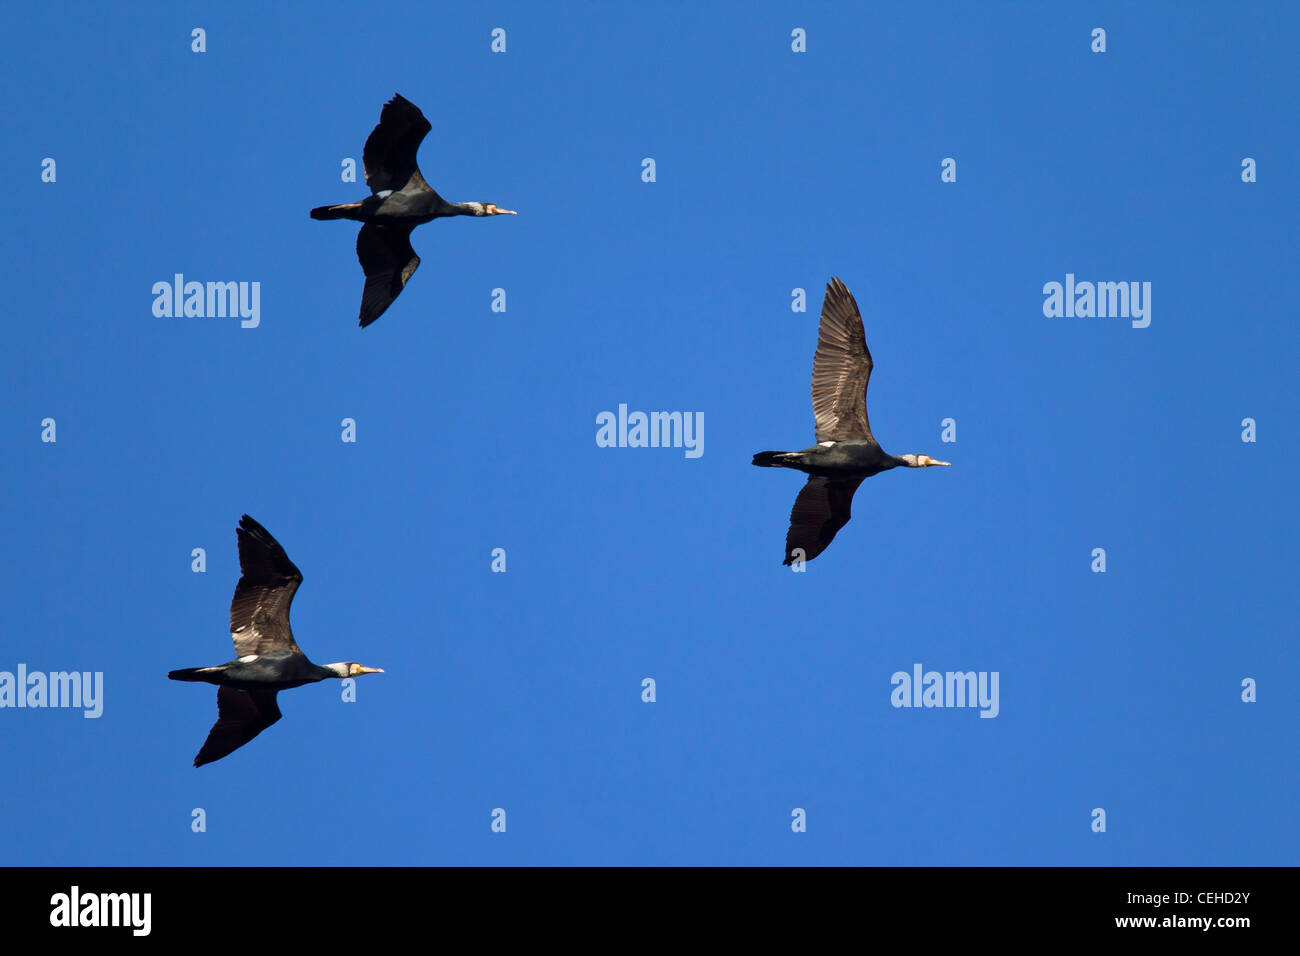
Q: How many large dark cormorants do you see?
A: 3